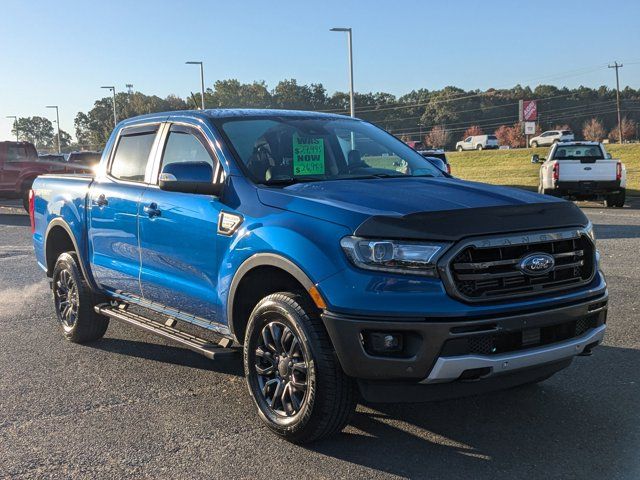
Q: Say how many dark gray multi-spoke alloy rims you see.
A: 2